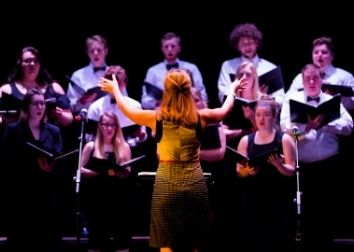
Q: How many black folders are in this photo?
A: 11